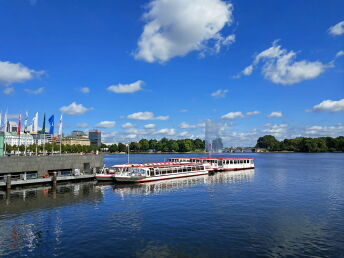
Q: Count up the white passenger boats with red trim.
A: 3